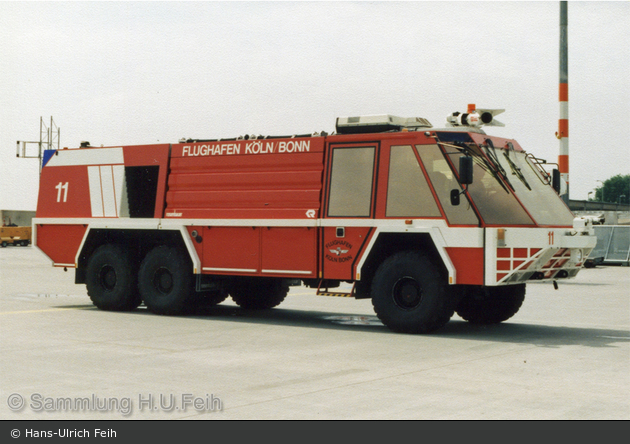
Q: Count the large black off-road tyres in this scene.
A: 6